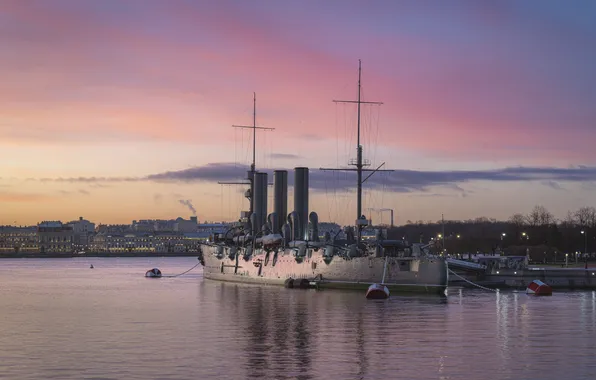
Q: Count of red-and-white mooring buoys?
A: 3